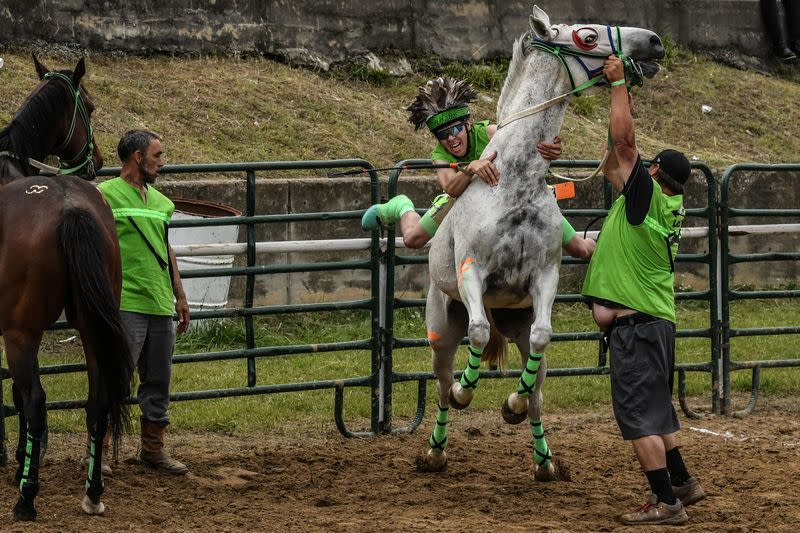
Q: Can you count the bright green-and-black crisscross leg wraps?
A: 4